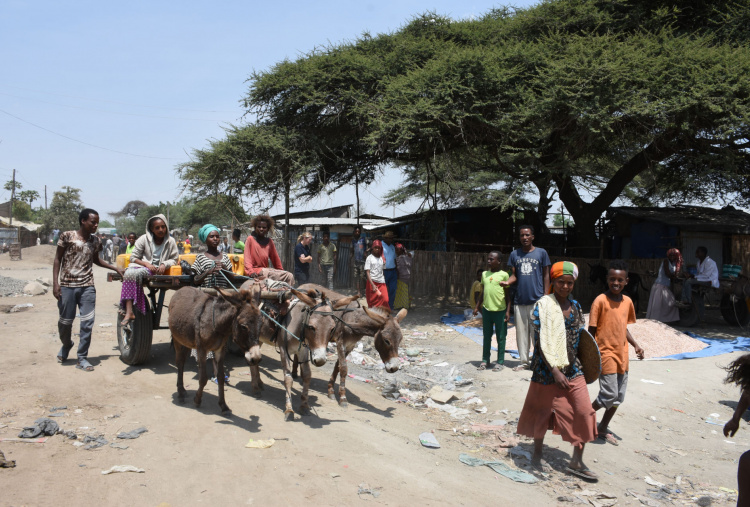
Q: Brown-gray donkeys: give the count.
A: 3